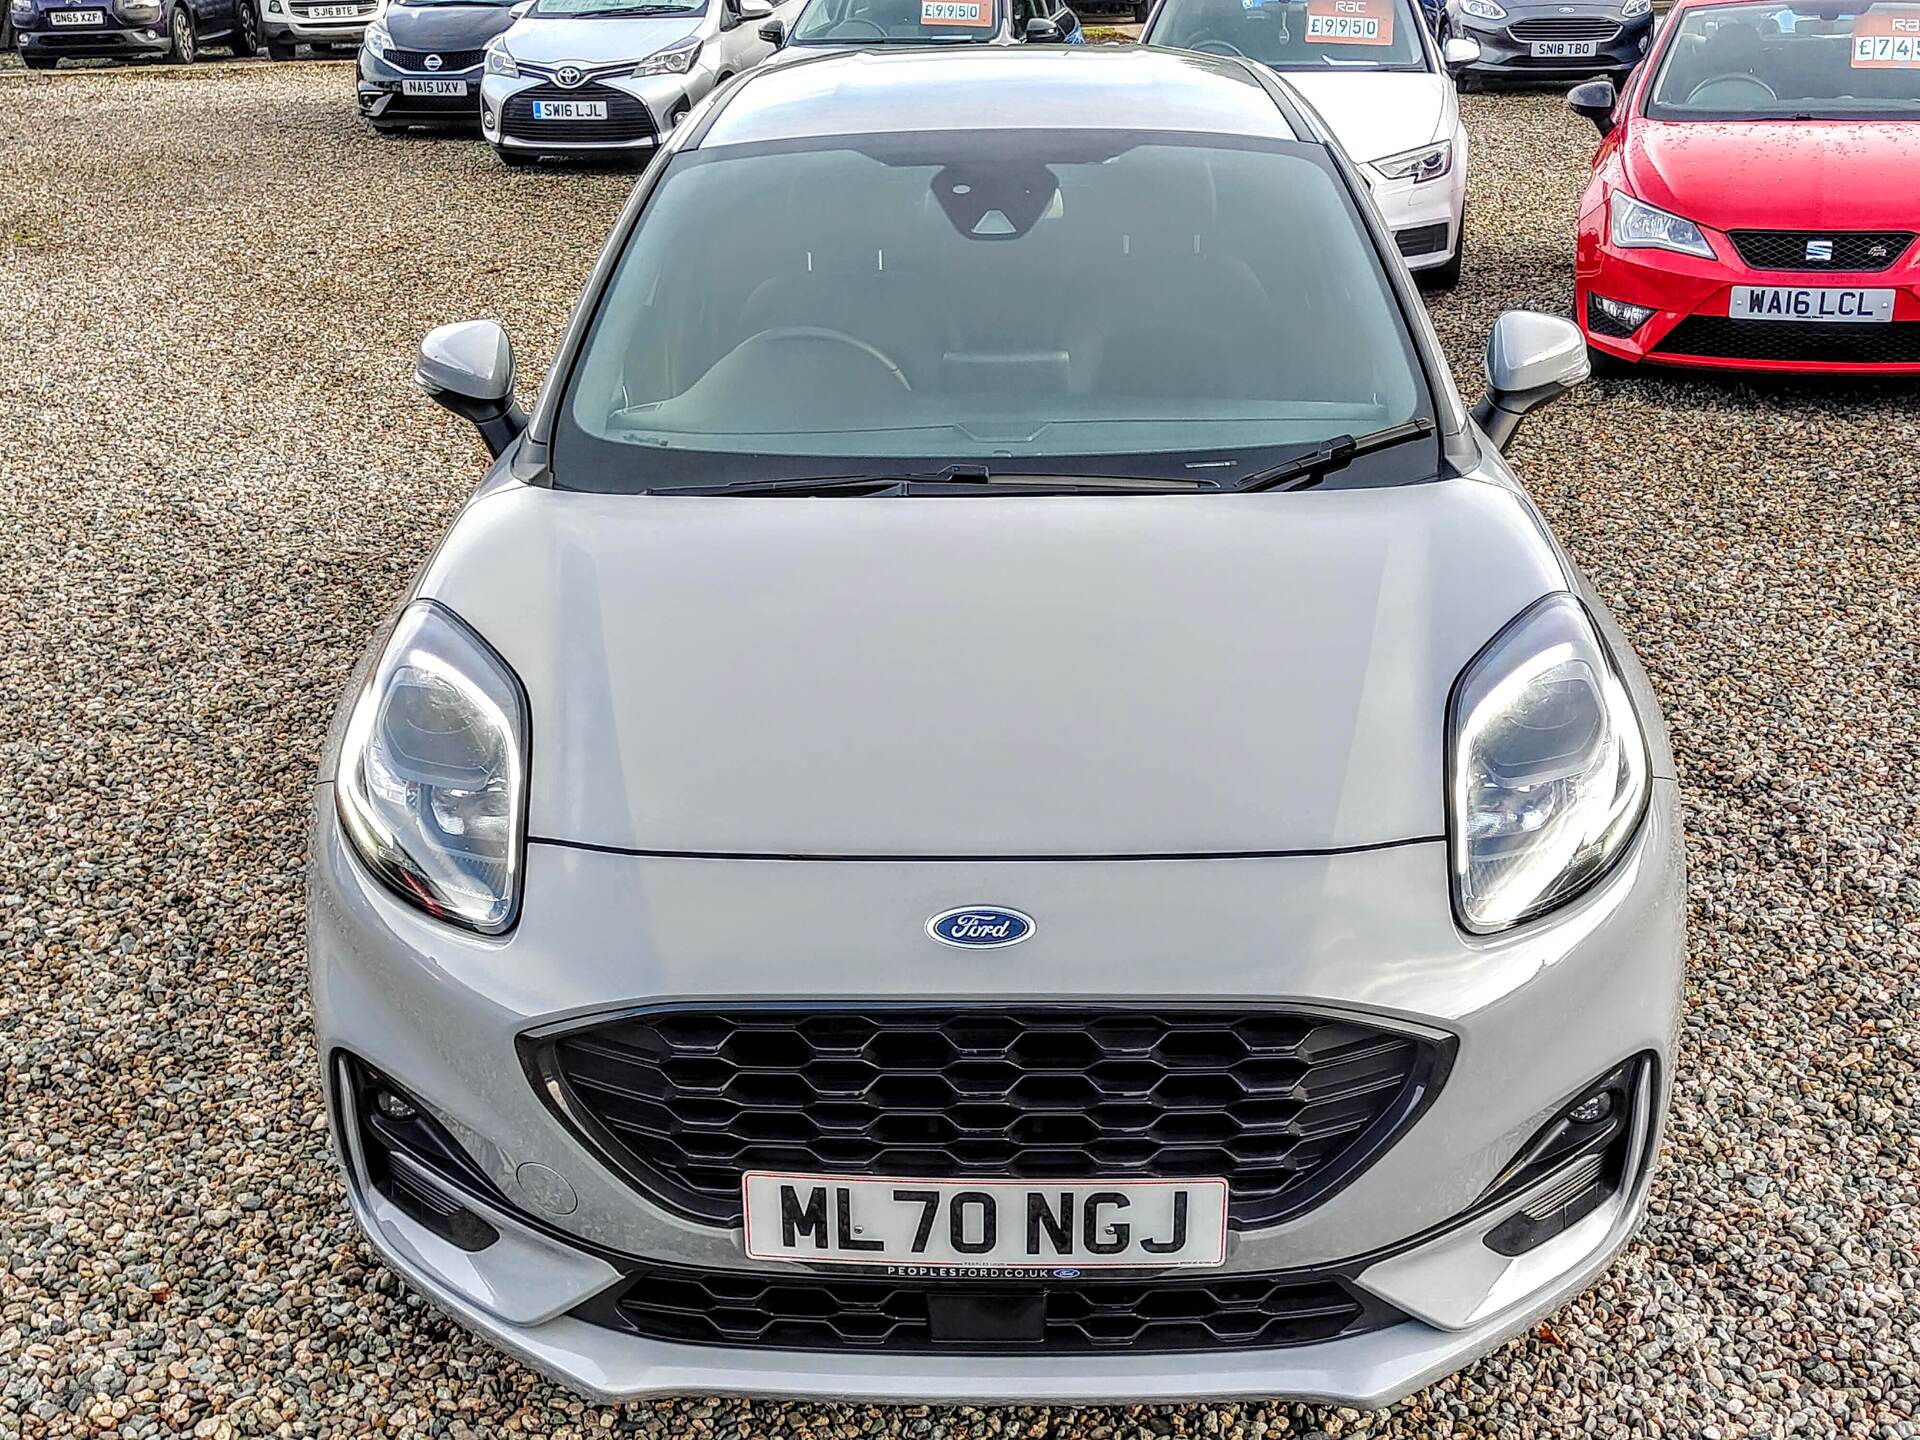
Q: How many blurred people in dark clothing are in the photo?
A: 0